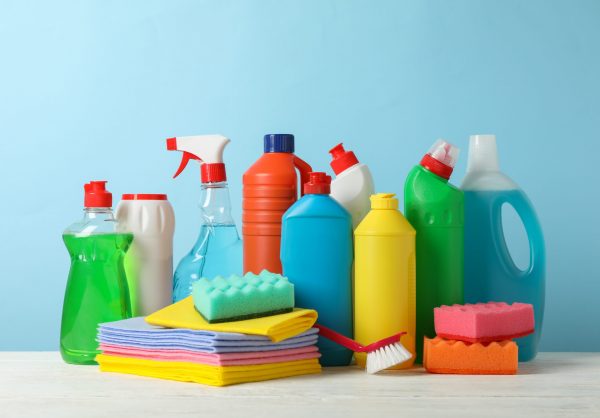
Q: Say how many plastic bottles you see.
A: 9